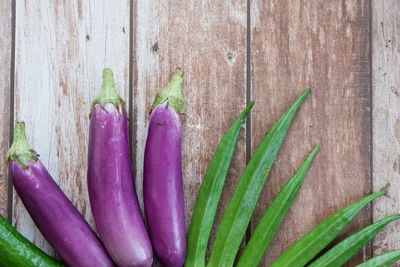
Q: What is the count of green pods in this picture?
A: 6